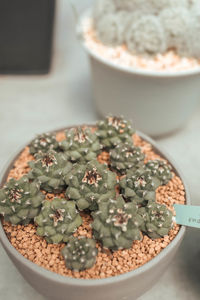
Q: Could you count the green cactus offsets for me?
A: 13